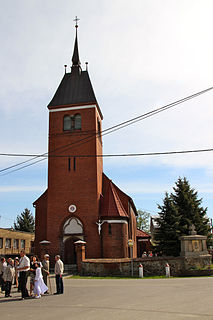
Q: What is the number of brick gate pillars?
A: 2